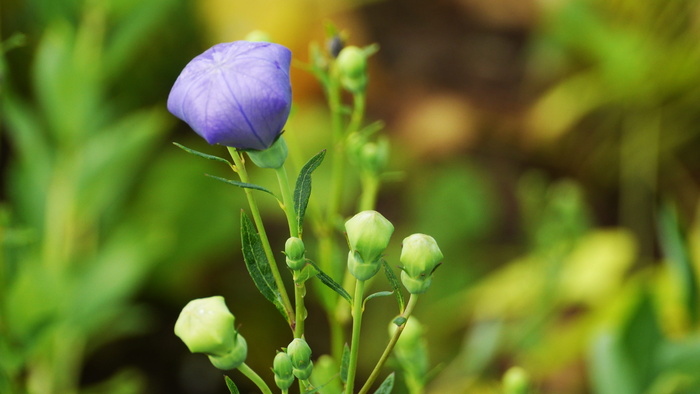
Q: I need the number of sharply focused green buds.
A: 6